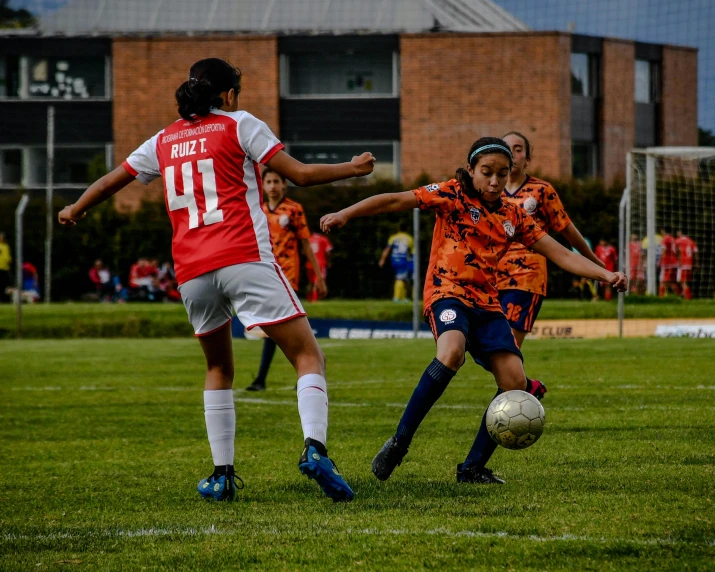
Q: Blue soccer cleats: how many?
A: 2